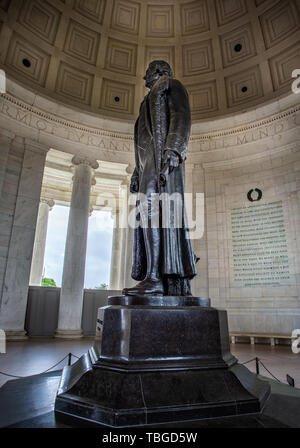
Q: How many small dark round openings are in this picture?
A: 4